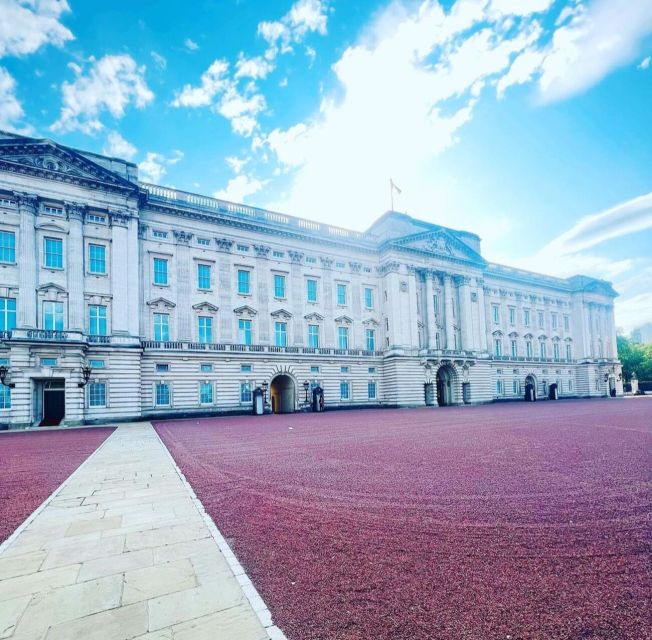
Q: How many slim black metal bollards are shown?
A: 0